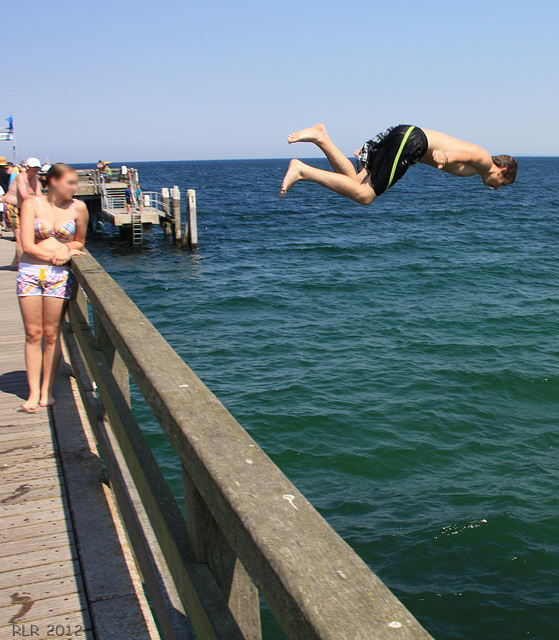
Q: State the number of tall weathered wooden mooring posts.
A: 3